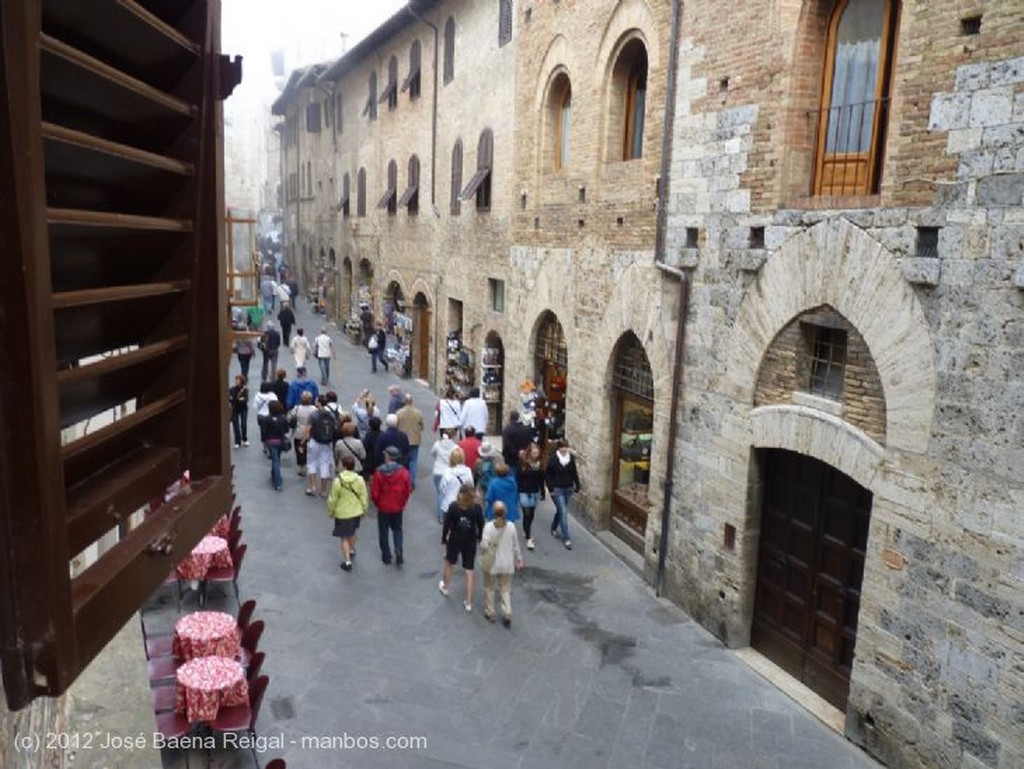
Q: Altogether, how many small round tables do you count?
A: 4